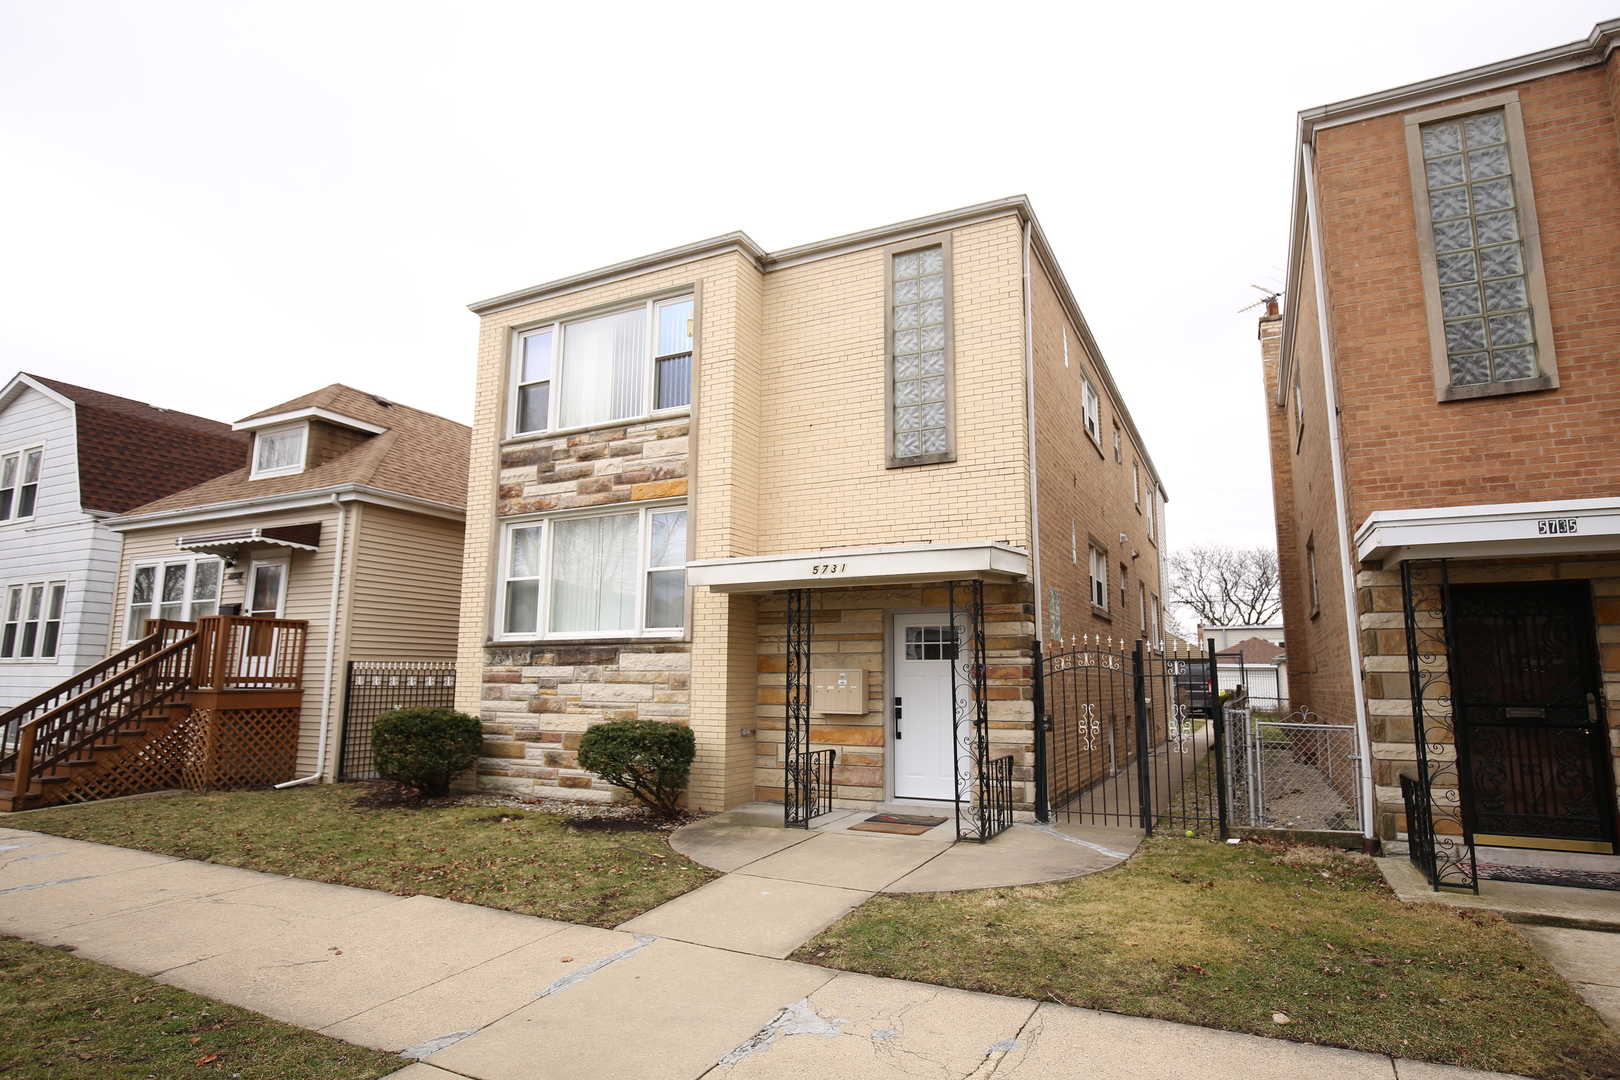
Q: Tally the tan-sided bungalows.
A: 1